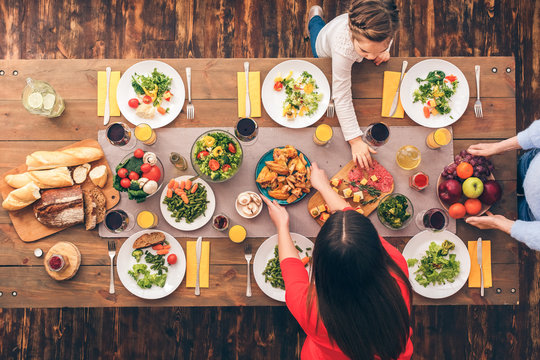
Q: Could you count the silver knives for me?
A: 5